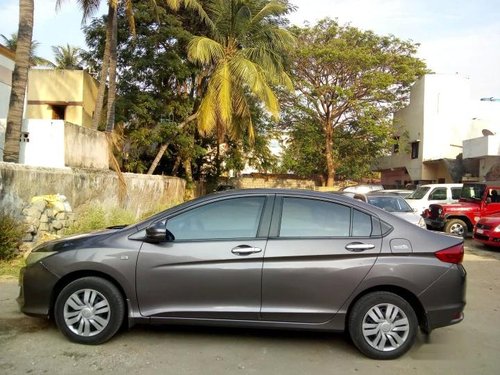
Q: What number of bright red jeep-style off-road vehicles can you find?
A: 1